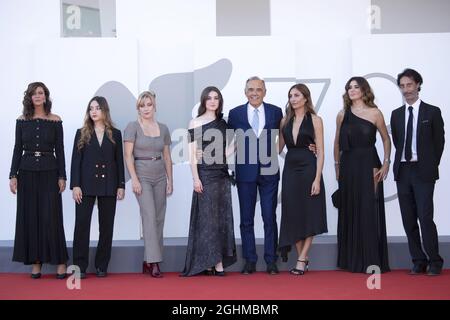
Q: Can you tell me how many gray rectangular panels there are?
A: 3